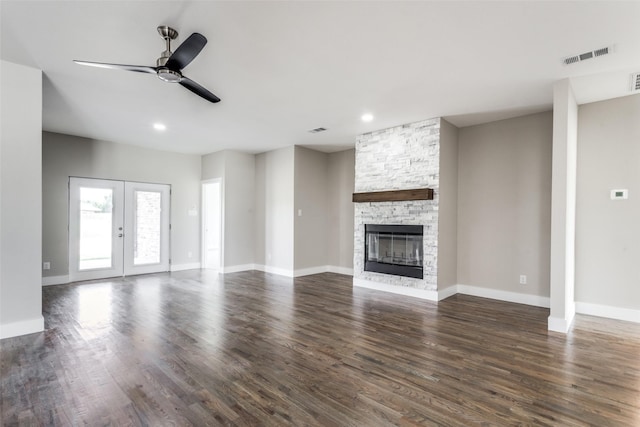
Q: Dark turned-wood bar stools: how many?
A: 0